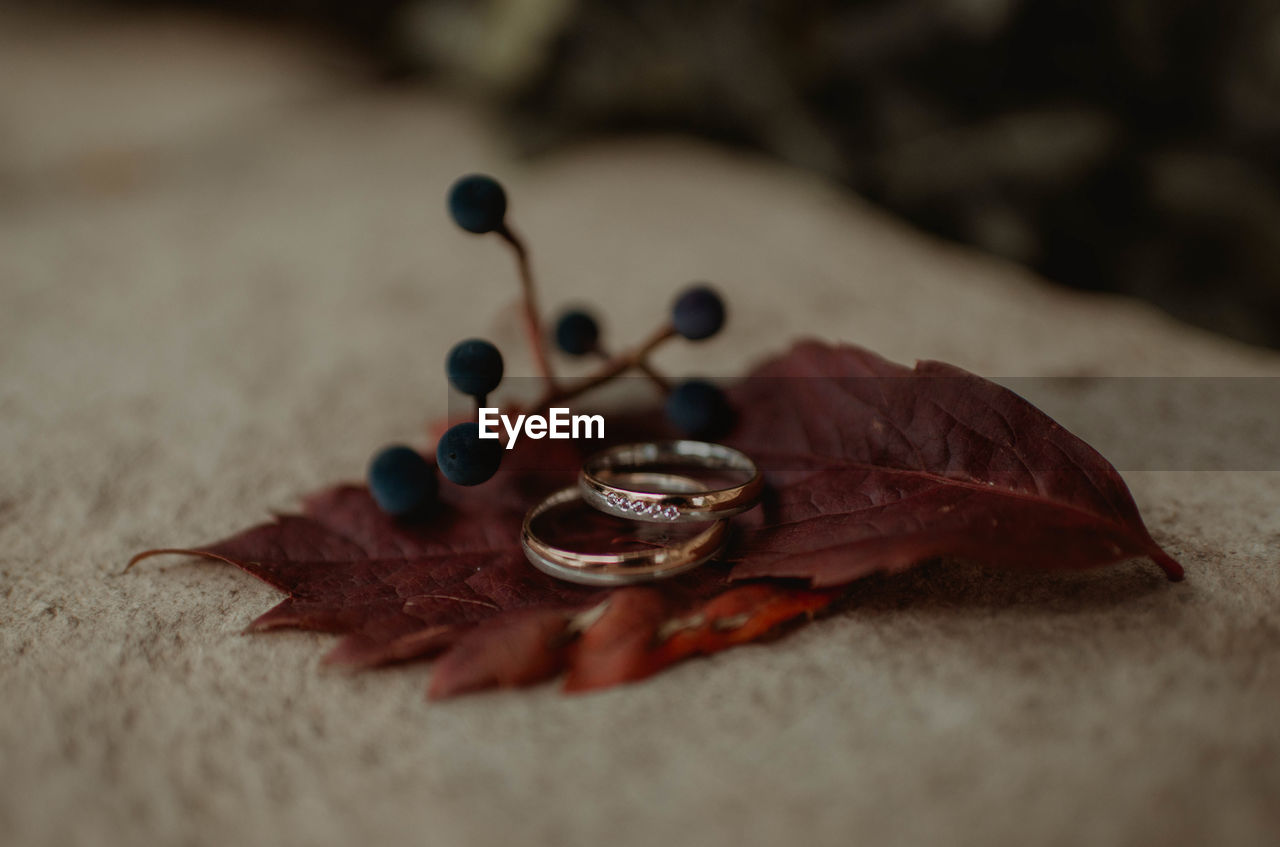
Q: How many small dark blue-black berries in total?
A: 7